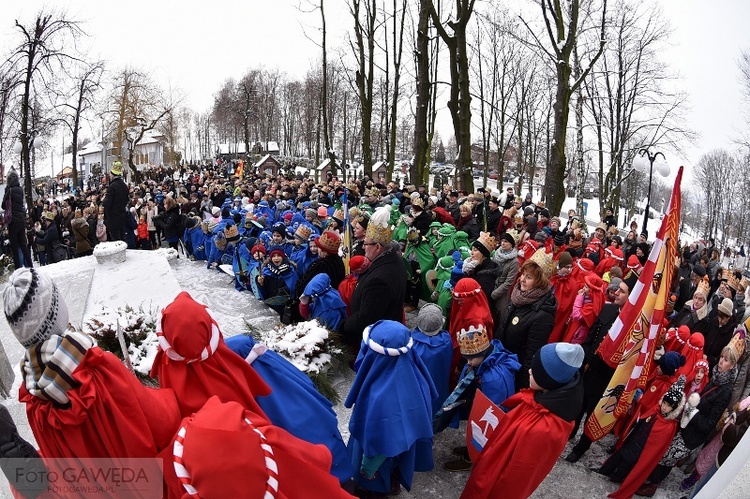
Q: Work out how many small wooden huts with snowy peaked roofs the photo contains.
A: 3